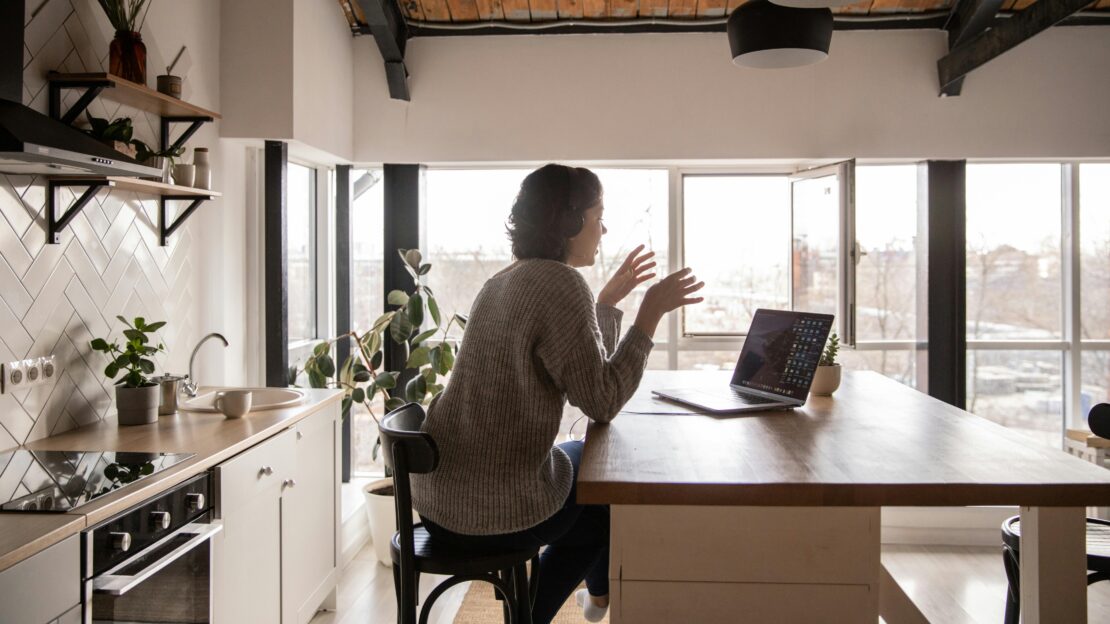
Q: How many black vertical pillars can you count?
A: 4